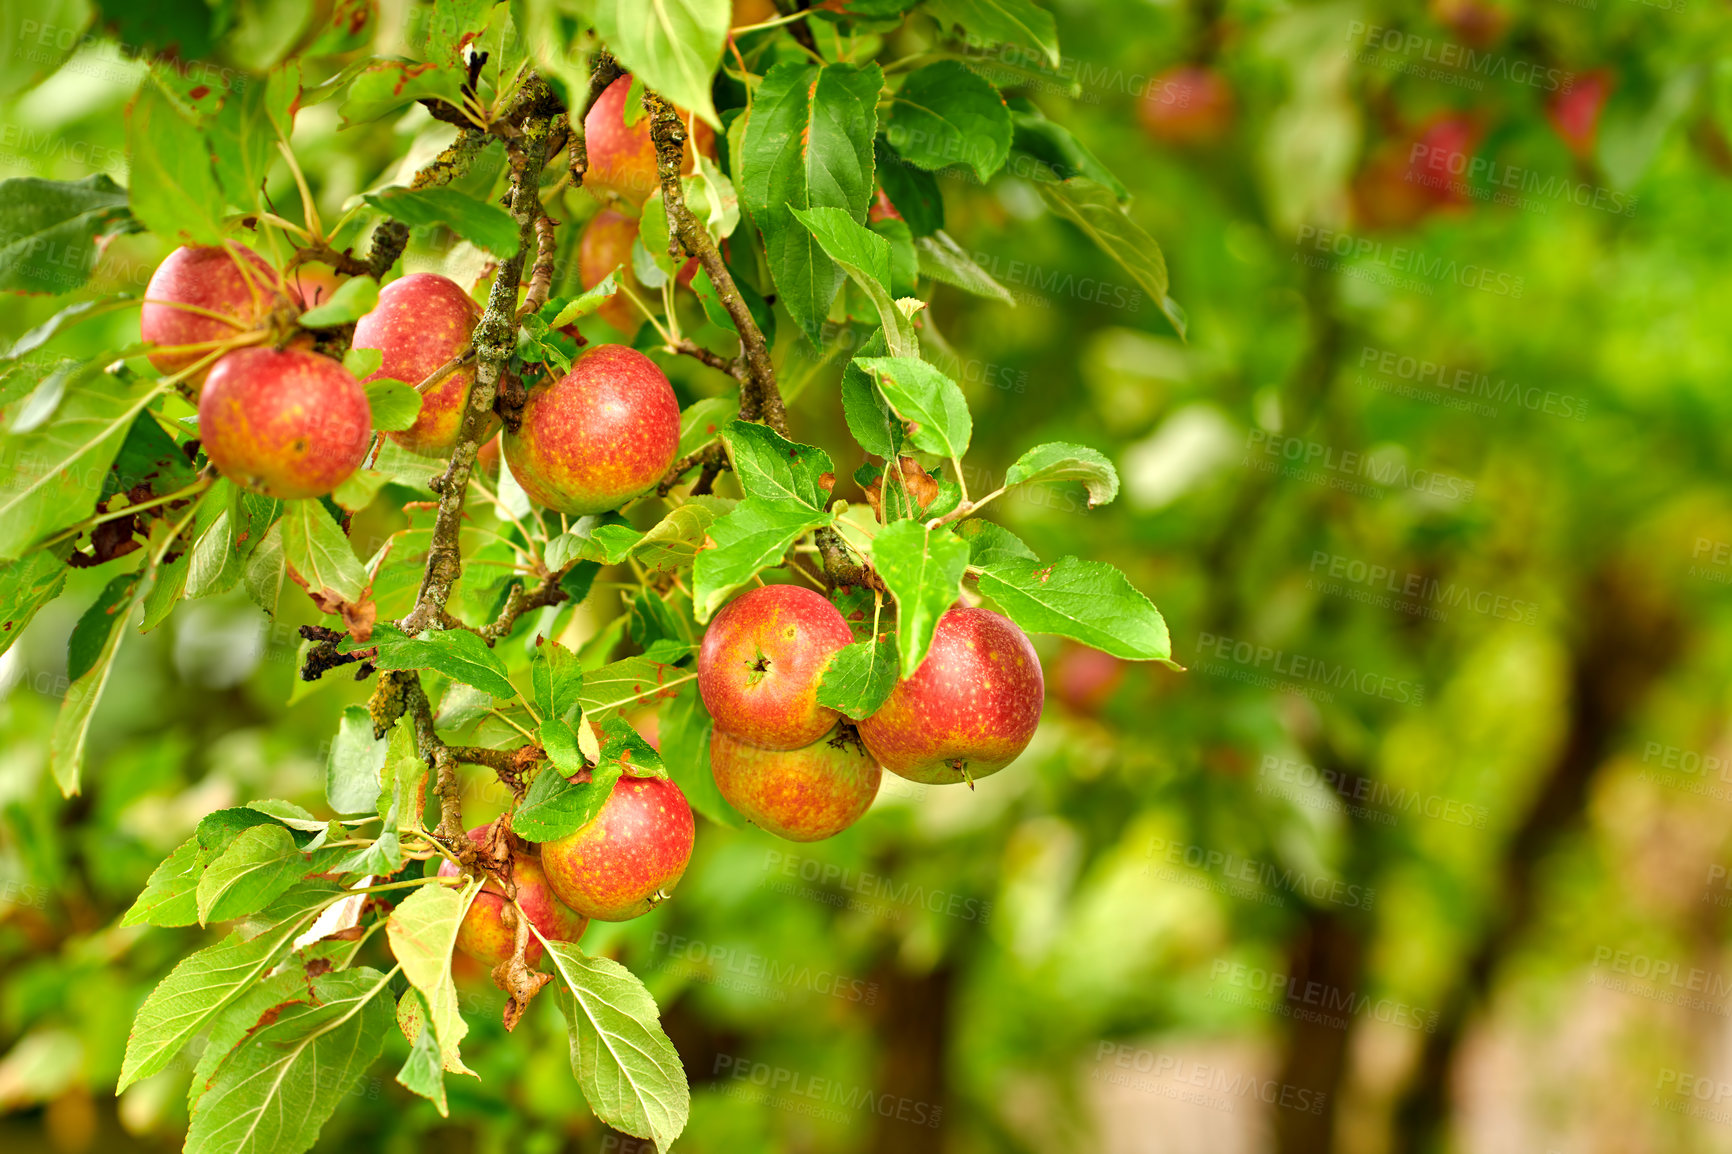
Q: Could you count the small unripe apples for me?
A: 0